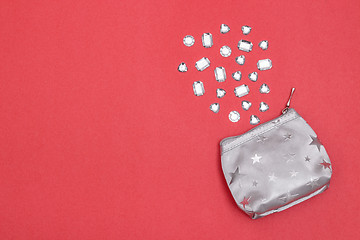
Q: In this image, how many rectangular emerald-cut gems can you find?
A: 7